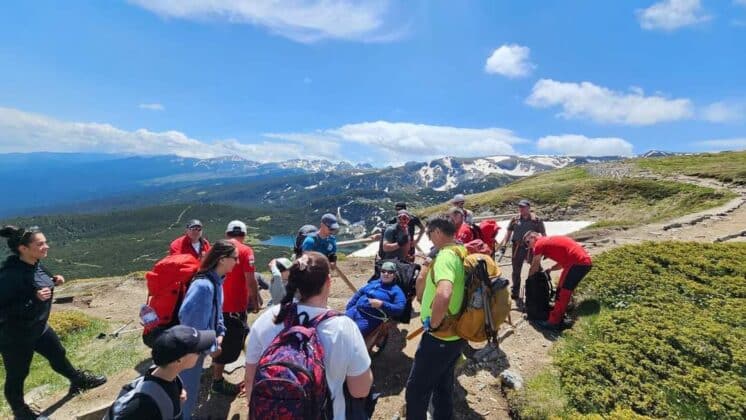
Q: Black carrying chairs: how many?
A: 1